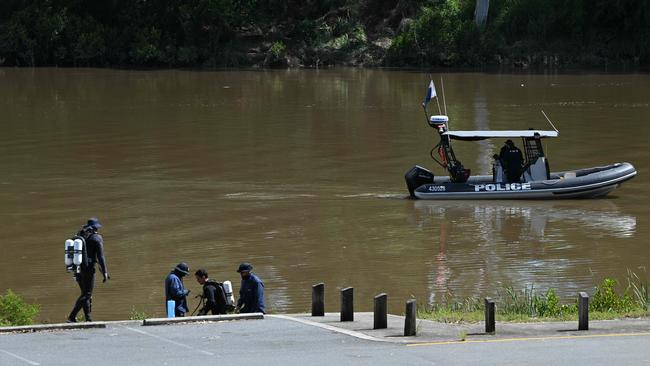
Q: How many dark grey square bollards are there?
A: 6